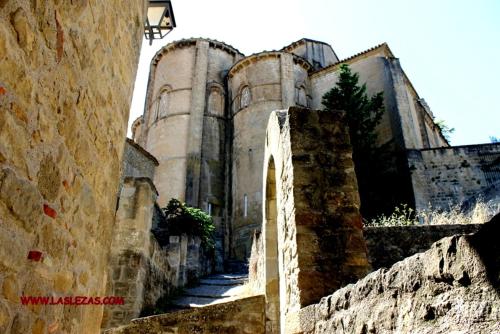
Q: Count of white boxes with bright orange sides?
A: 0